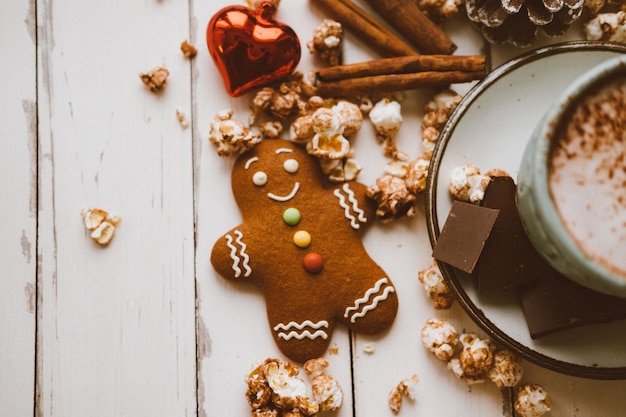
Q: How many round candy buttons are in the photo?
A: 3